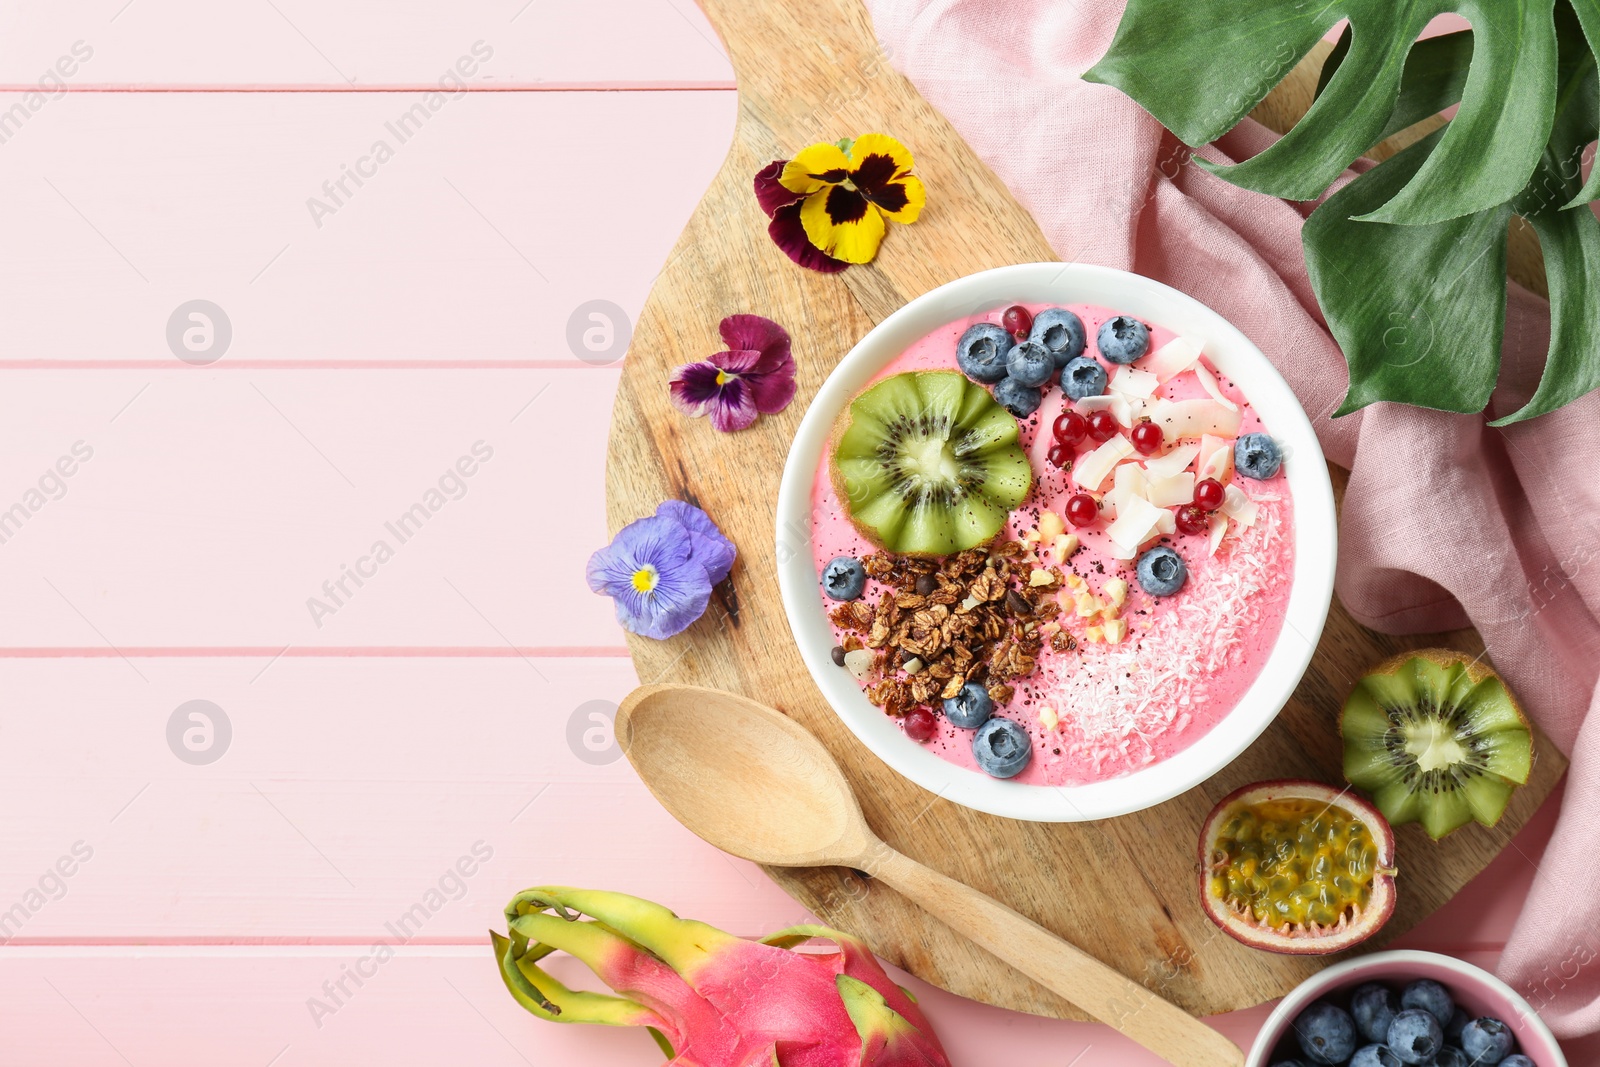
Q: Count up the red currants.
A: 9